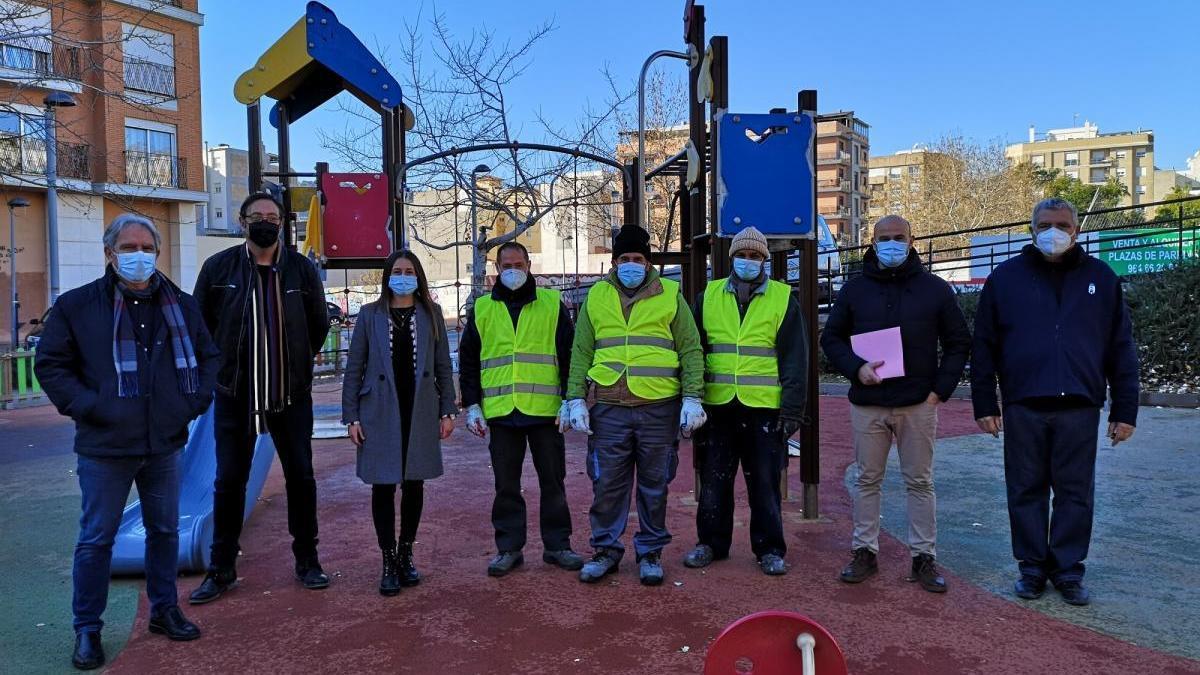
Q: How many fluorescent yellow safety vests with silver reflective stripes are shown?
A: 3